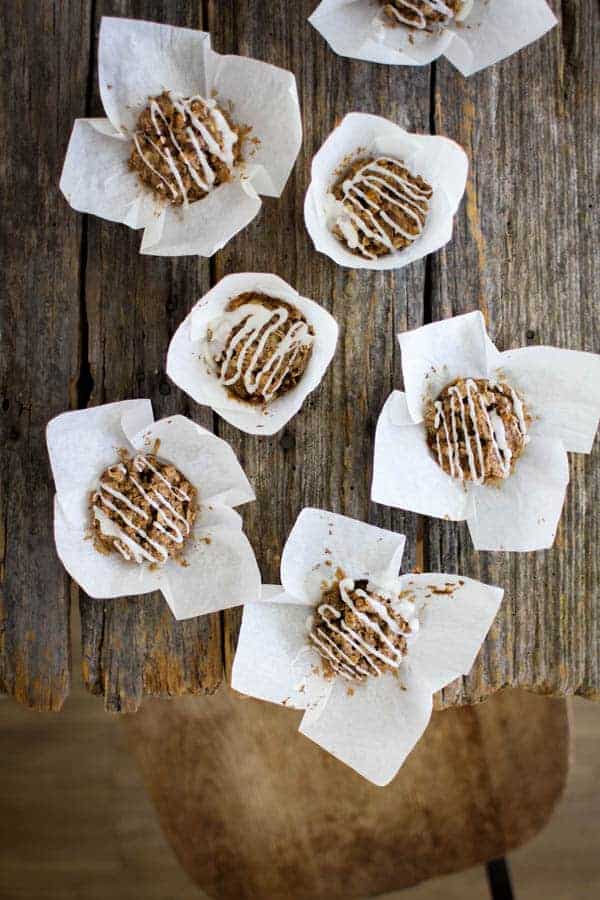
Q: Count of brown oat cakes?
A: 7